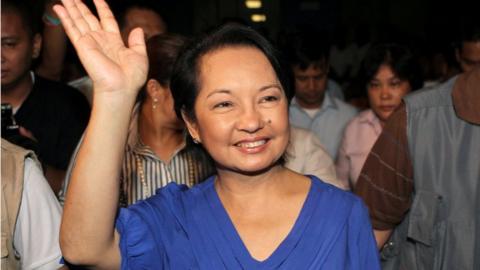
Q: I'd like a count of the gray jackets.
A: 1